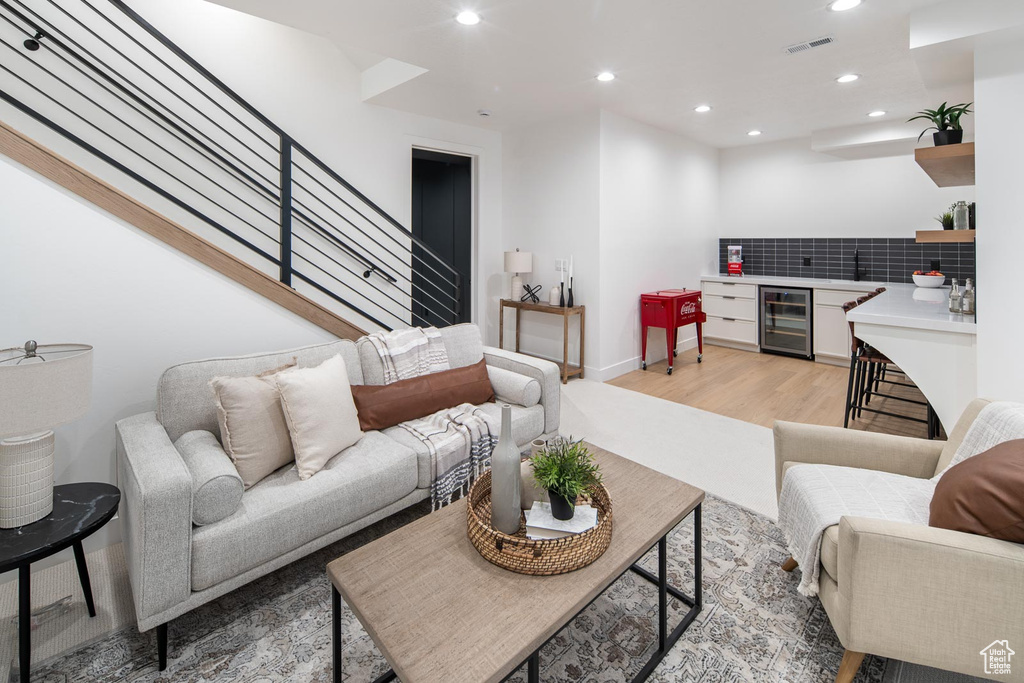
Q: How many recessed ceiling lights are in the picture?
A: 7